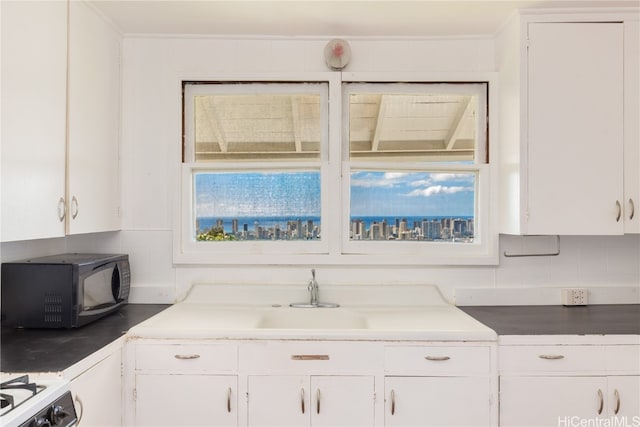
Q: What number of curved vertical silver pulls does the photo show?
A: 11